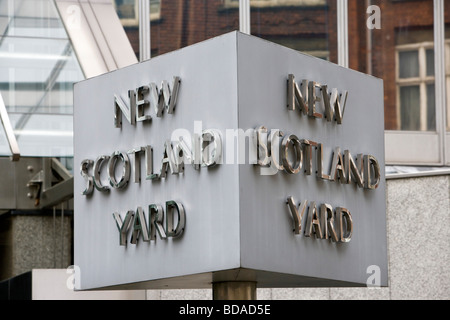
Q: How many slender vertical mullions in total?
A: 4